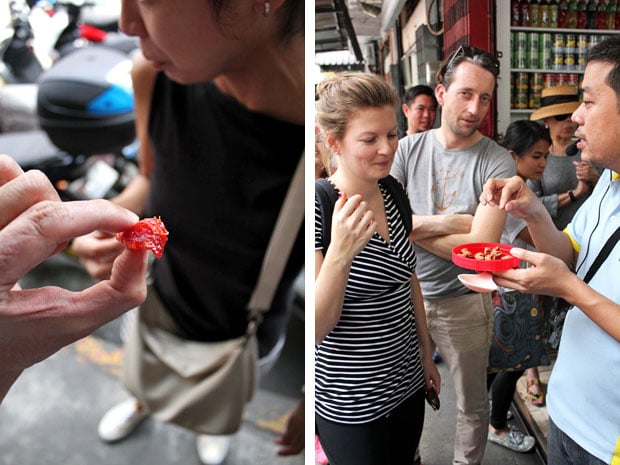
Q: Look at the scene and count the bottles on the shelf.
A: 12